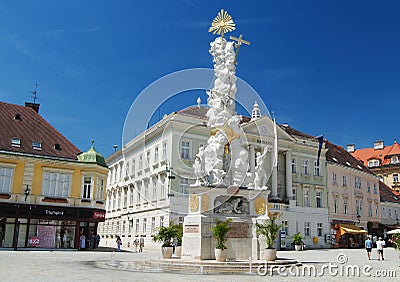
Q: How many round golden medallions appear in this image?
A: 3